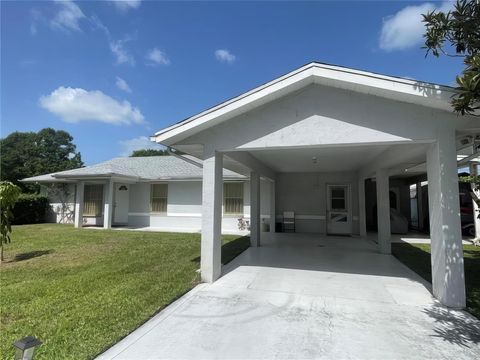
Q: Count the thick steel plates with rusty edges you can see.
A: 0